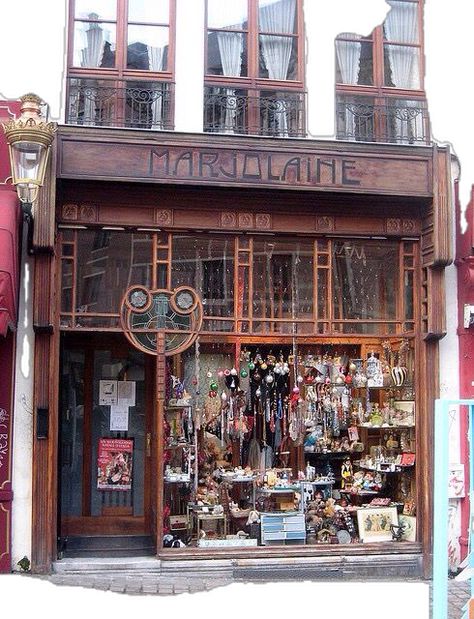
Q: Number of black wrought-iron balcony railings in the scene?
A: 3